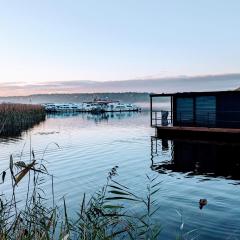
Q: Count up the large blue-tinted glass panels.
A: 2